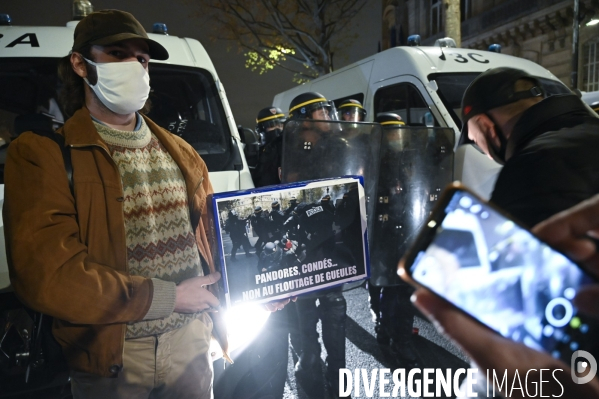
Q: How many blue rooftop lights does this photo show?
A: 4